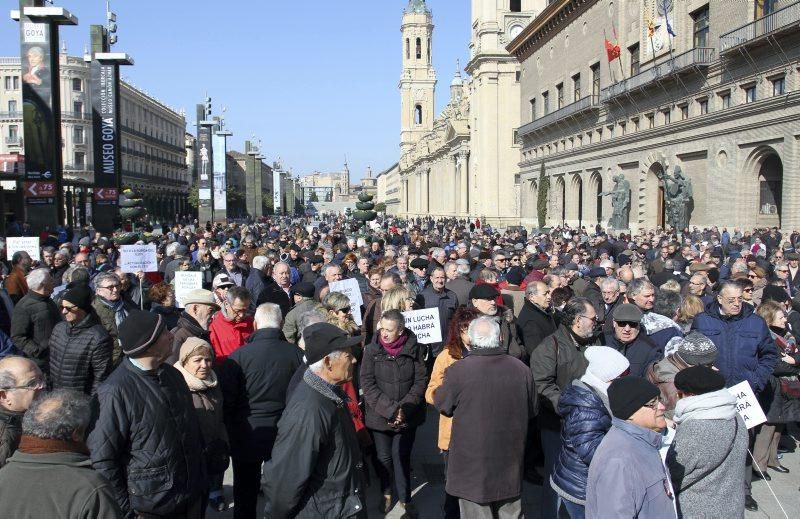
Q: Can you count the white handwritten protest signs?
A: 6